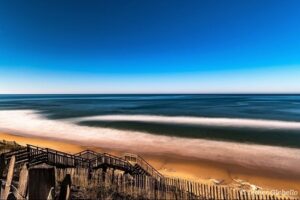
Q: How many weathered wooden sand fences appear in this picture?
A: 1